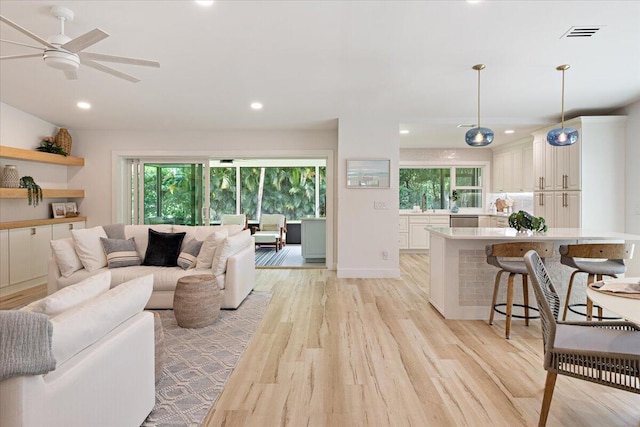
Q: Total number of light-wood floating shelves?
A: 2